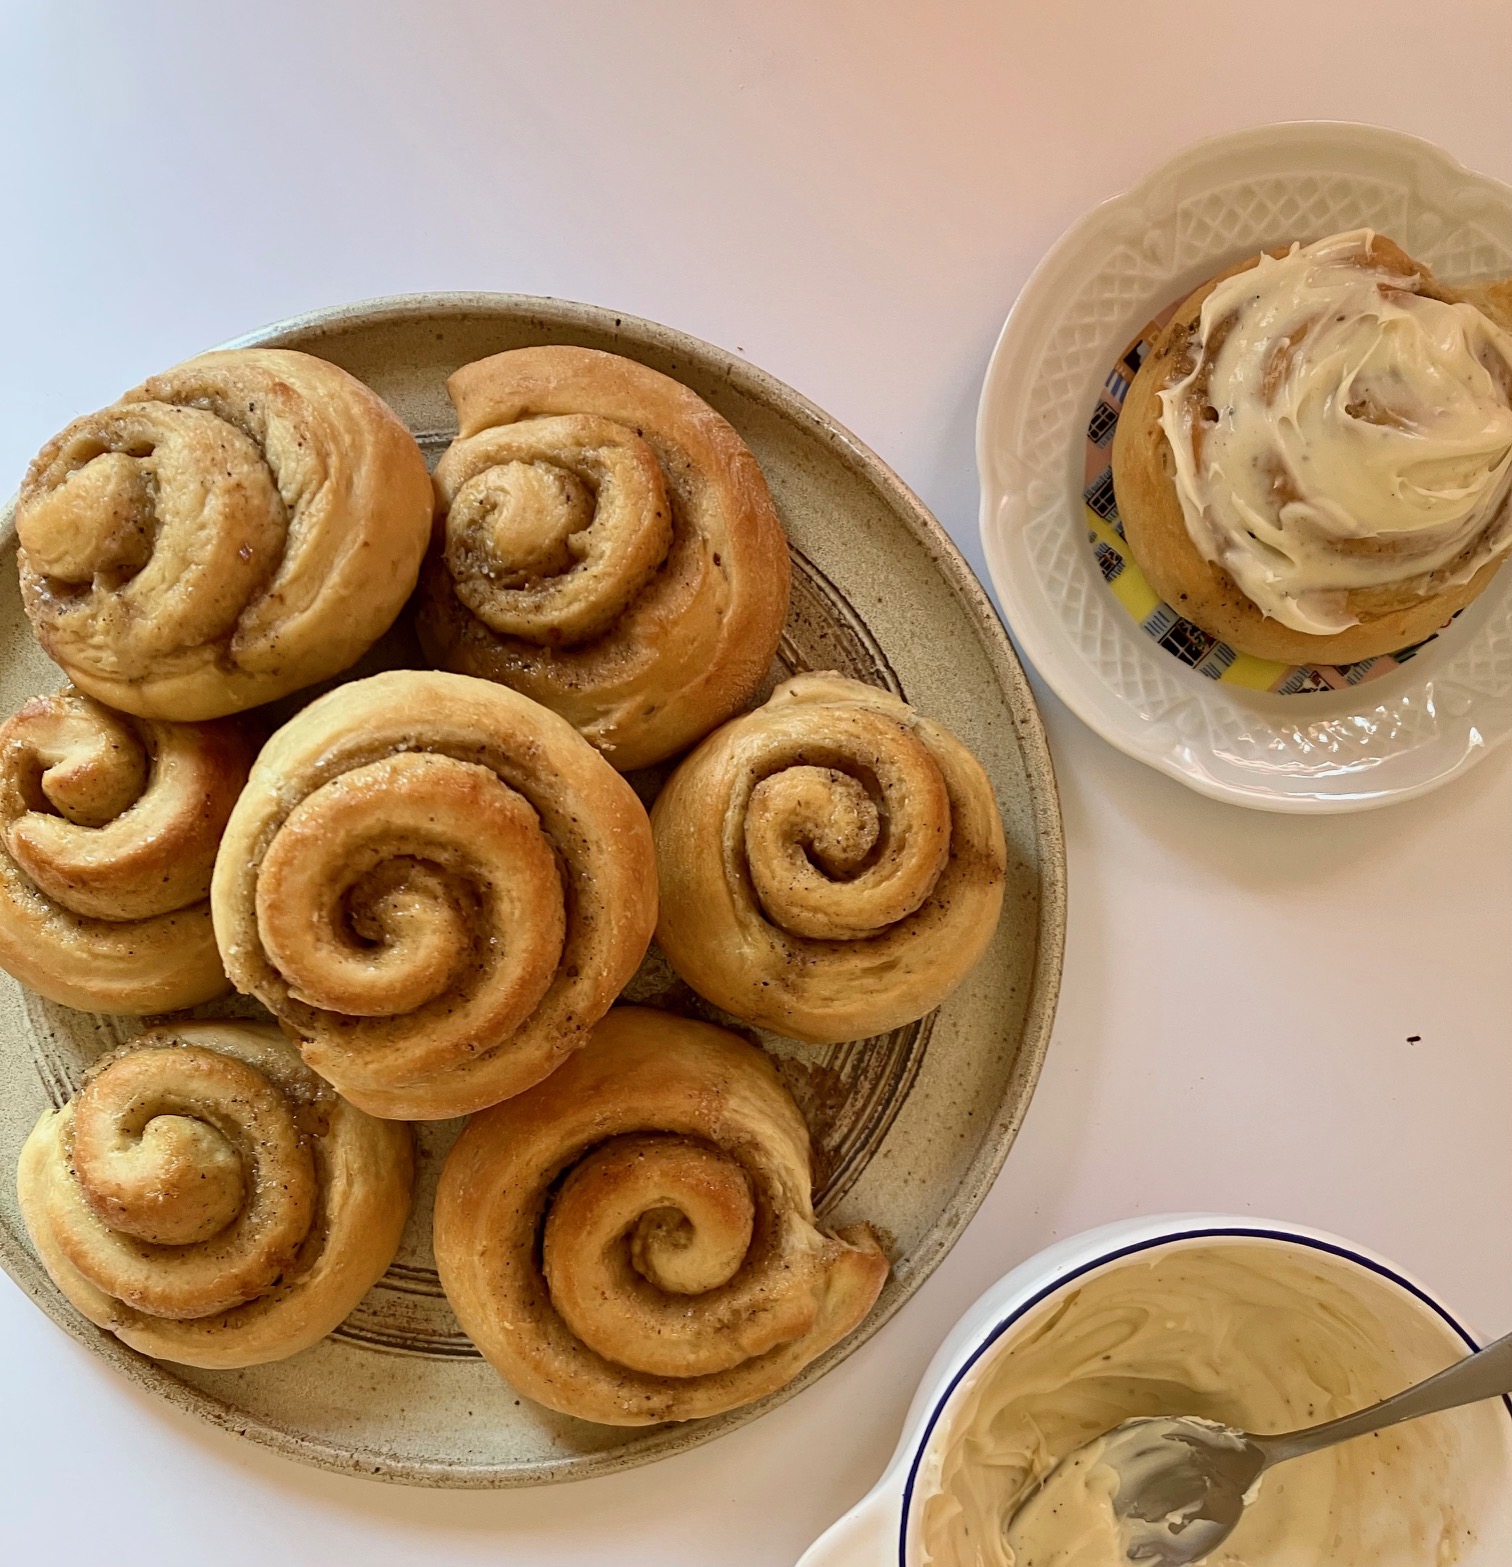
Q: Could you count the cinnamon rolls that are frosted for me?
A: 1